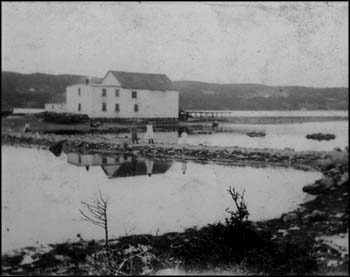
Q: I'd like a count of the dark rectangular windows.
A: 8